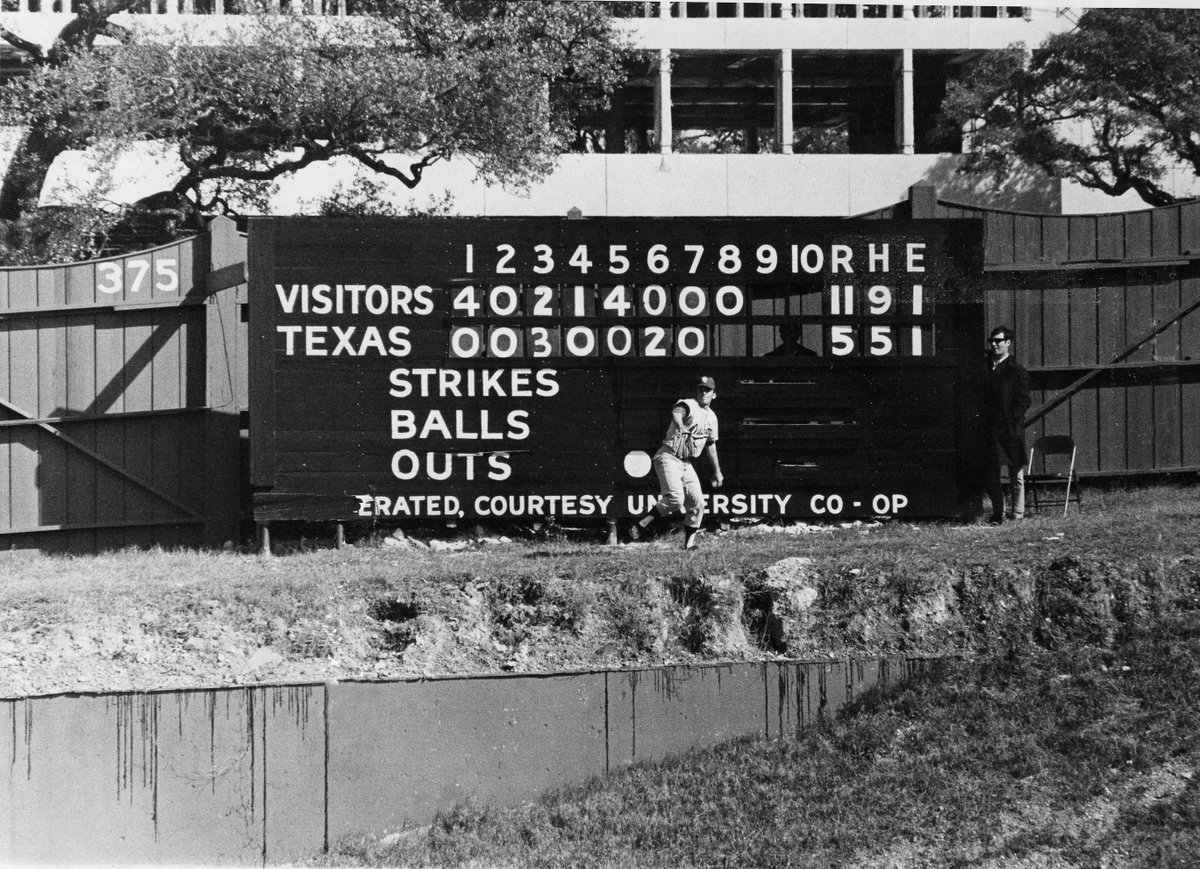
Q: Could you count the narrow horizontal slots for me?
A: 3